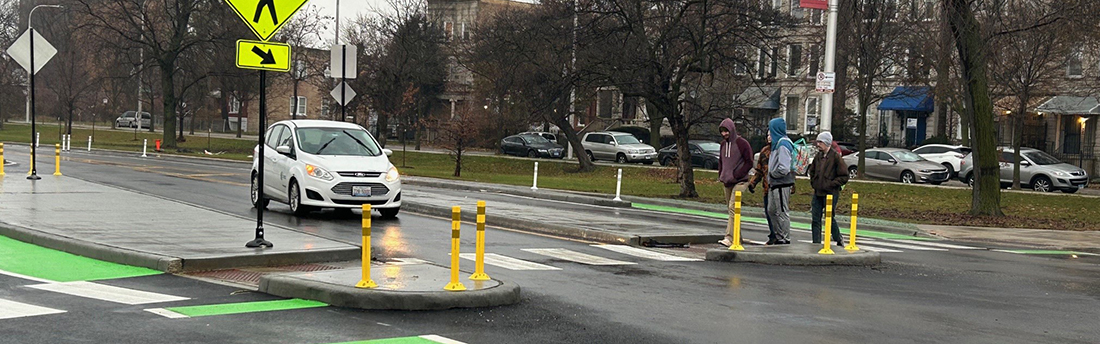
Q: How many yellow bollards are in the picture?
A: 9